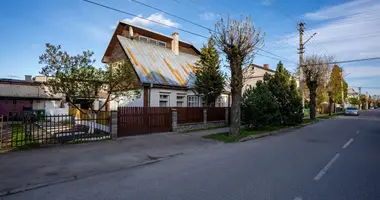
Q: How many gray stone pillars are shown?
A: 4